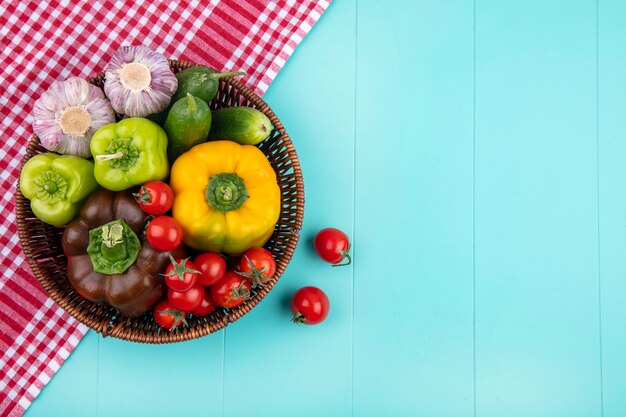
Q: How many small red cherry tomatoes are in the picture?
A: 11